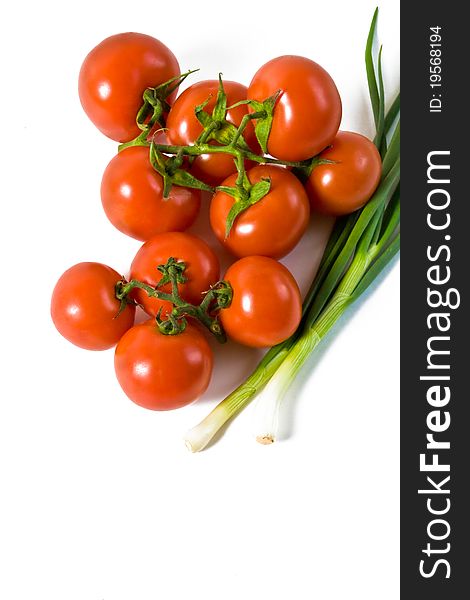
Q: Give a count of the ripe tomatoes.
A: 10